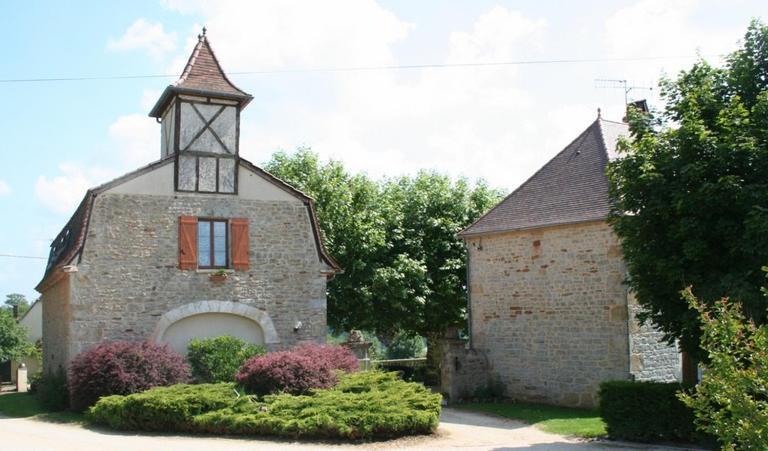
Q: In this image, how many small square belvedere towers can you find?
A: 1